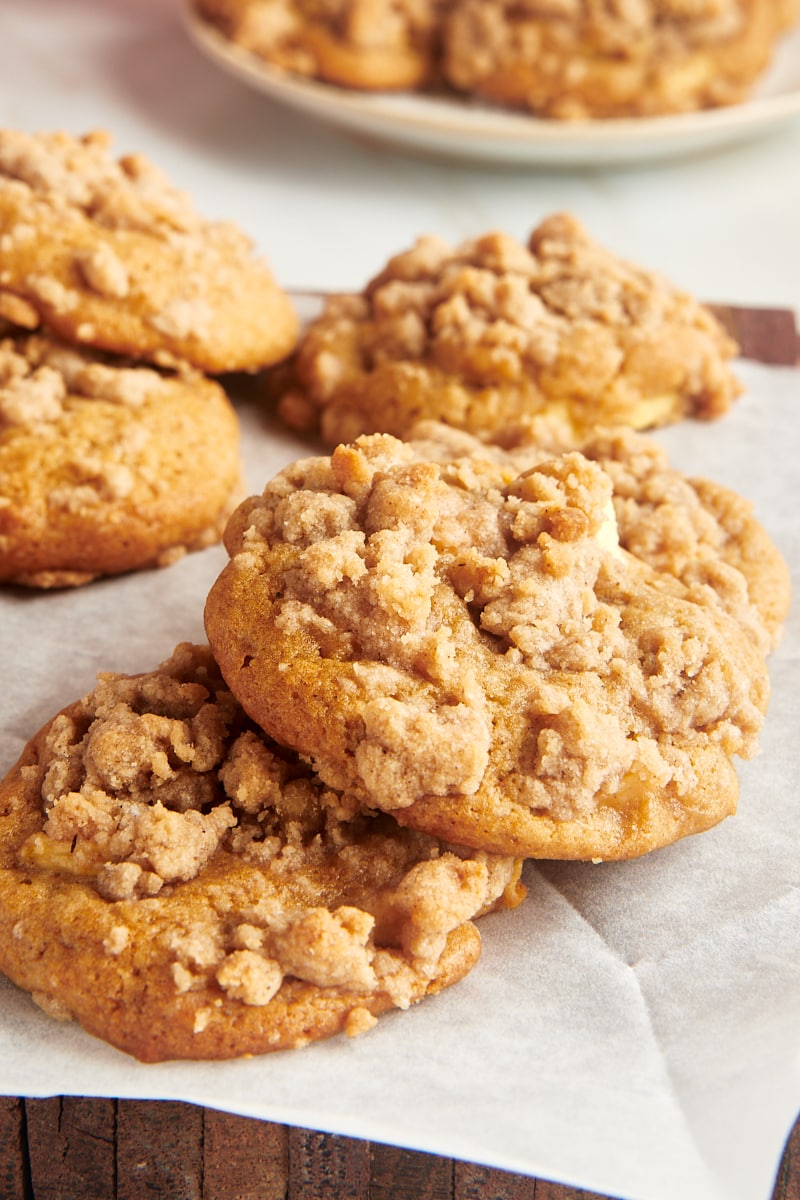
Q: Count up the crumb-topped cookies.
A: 8